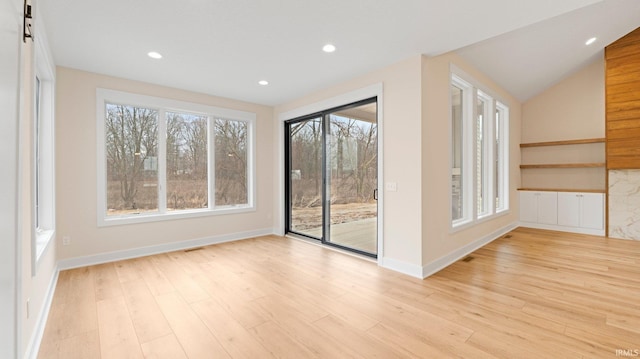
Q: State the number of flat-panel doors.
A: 4